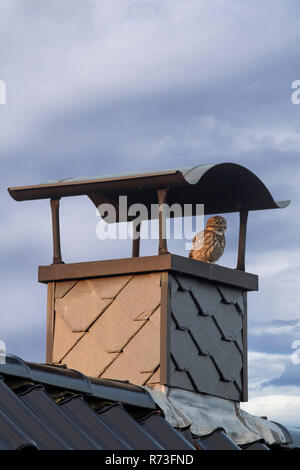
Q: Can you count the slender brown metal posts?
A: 4